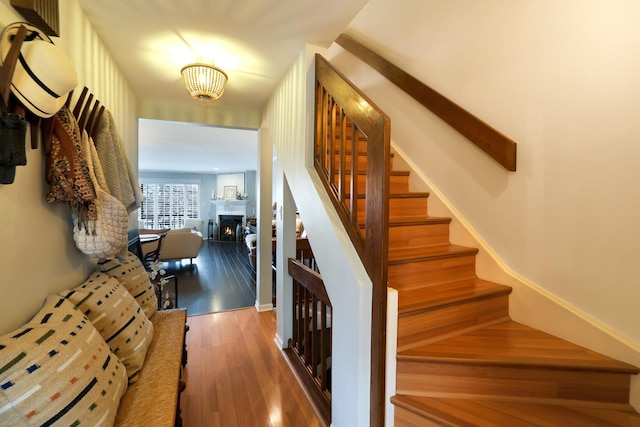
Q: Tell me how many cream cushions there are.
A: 3